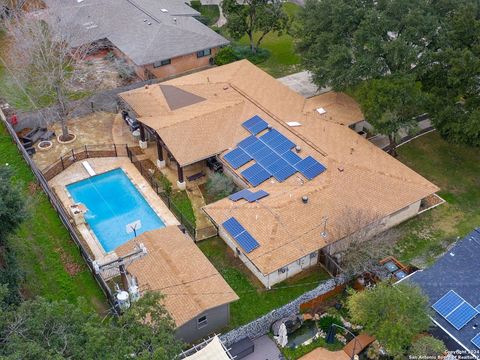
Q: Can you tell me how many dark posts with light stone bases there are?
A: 3